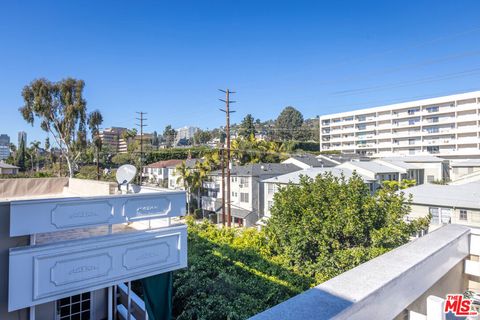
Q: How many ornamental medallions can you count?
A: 4